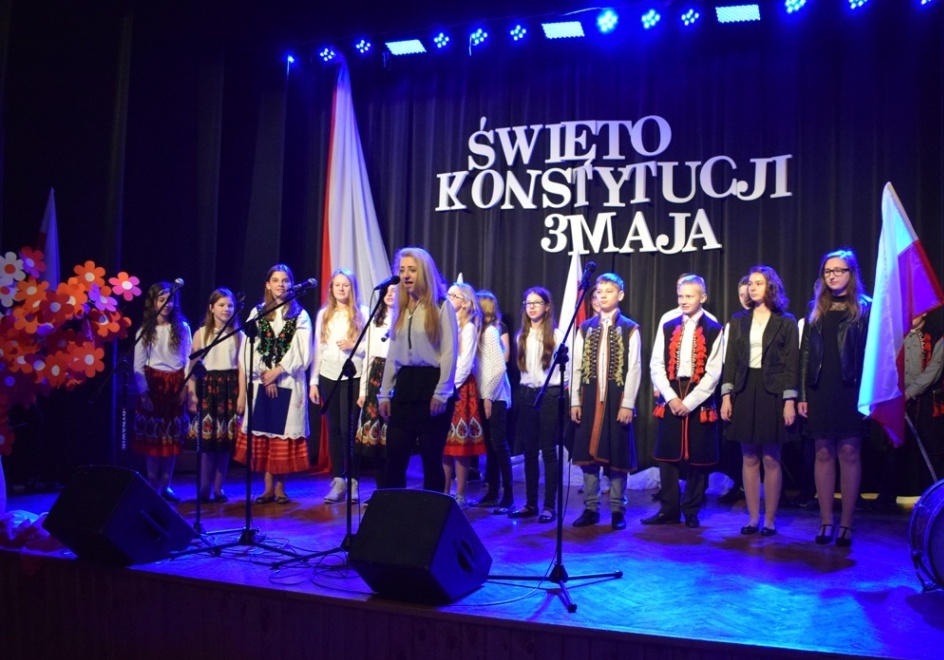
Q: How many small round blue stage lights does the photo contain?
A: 12